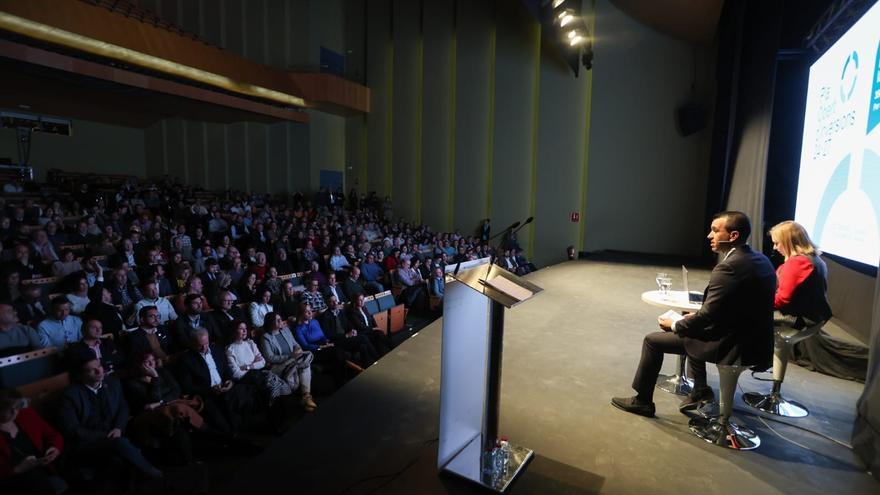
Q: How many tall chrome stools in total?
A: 2